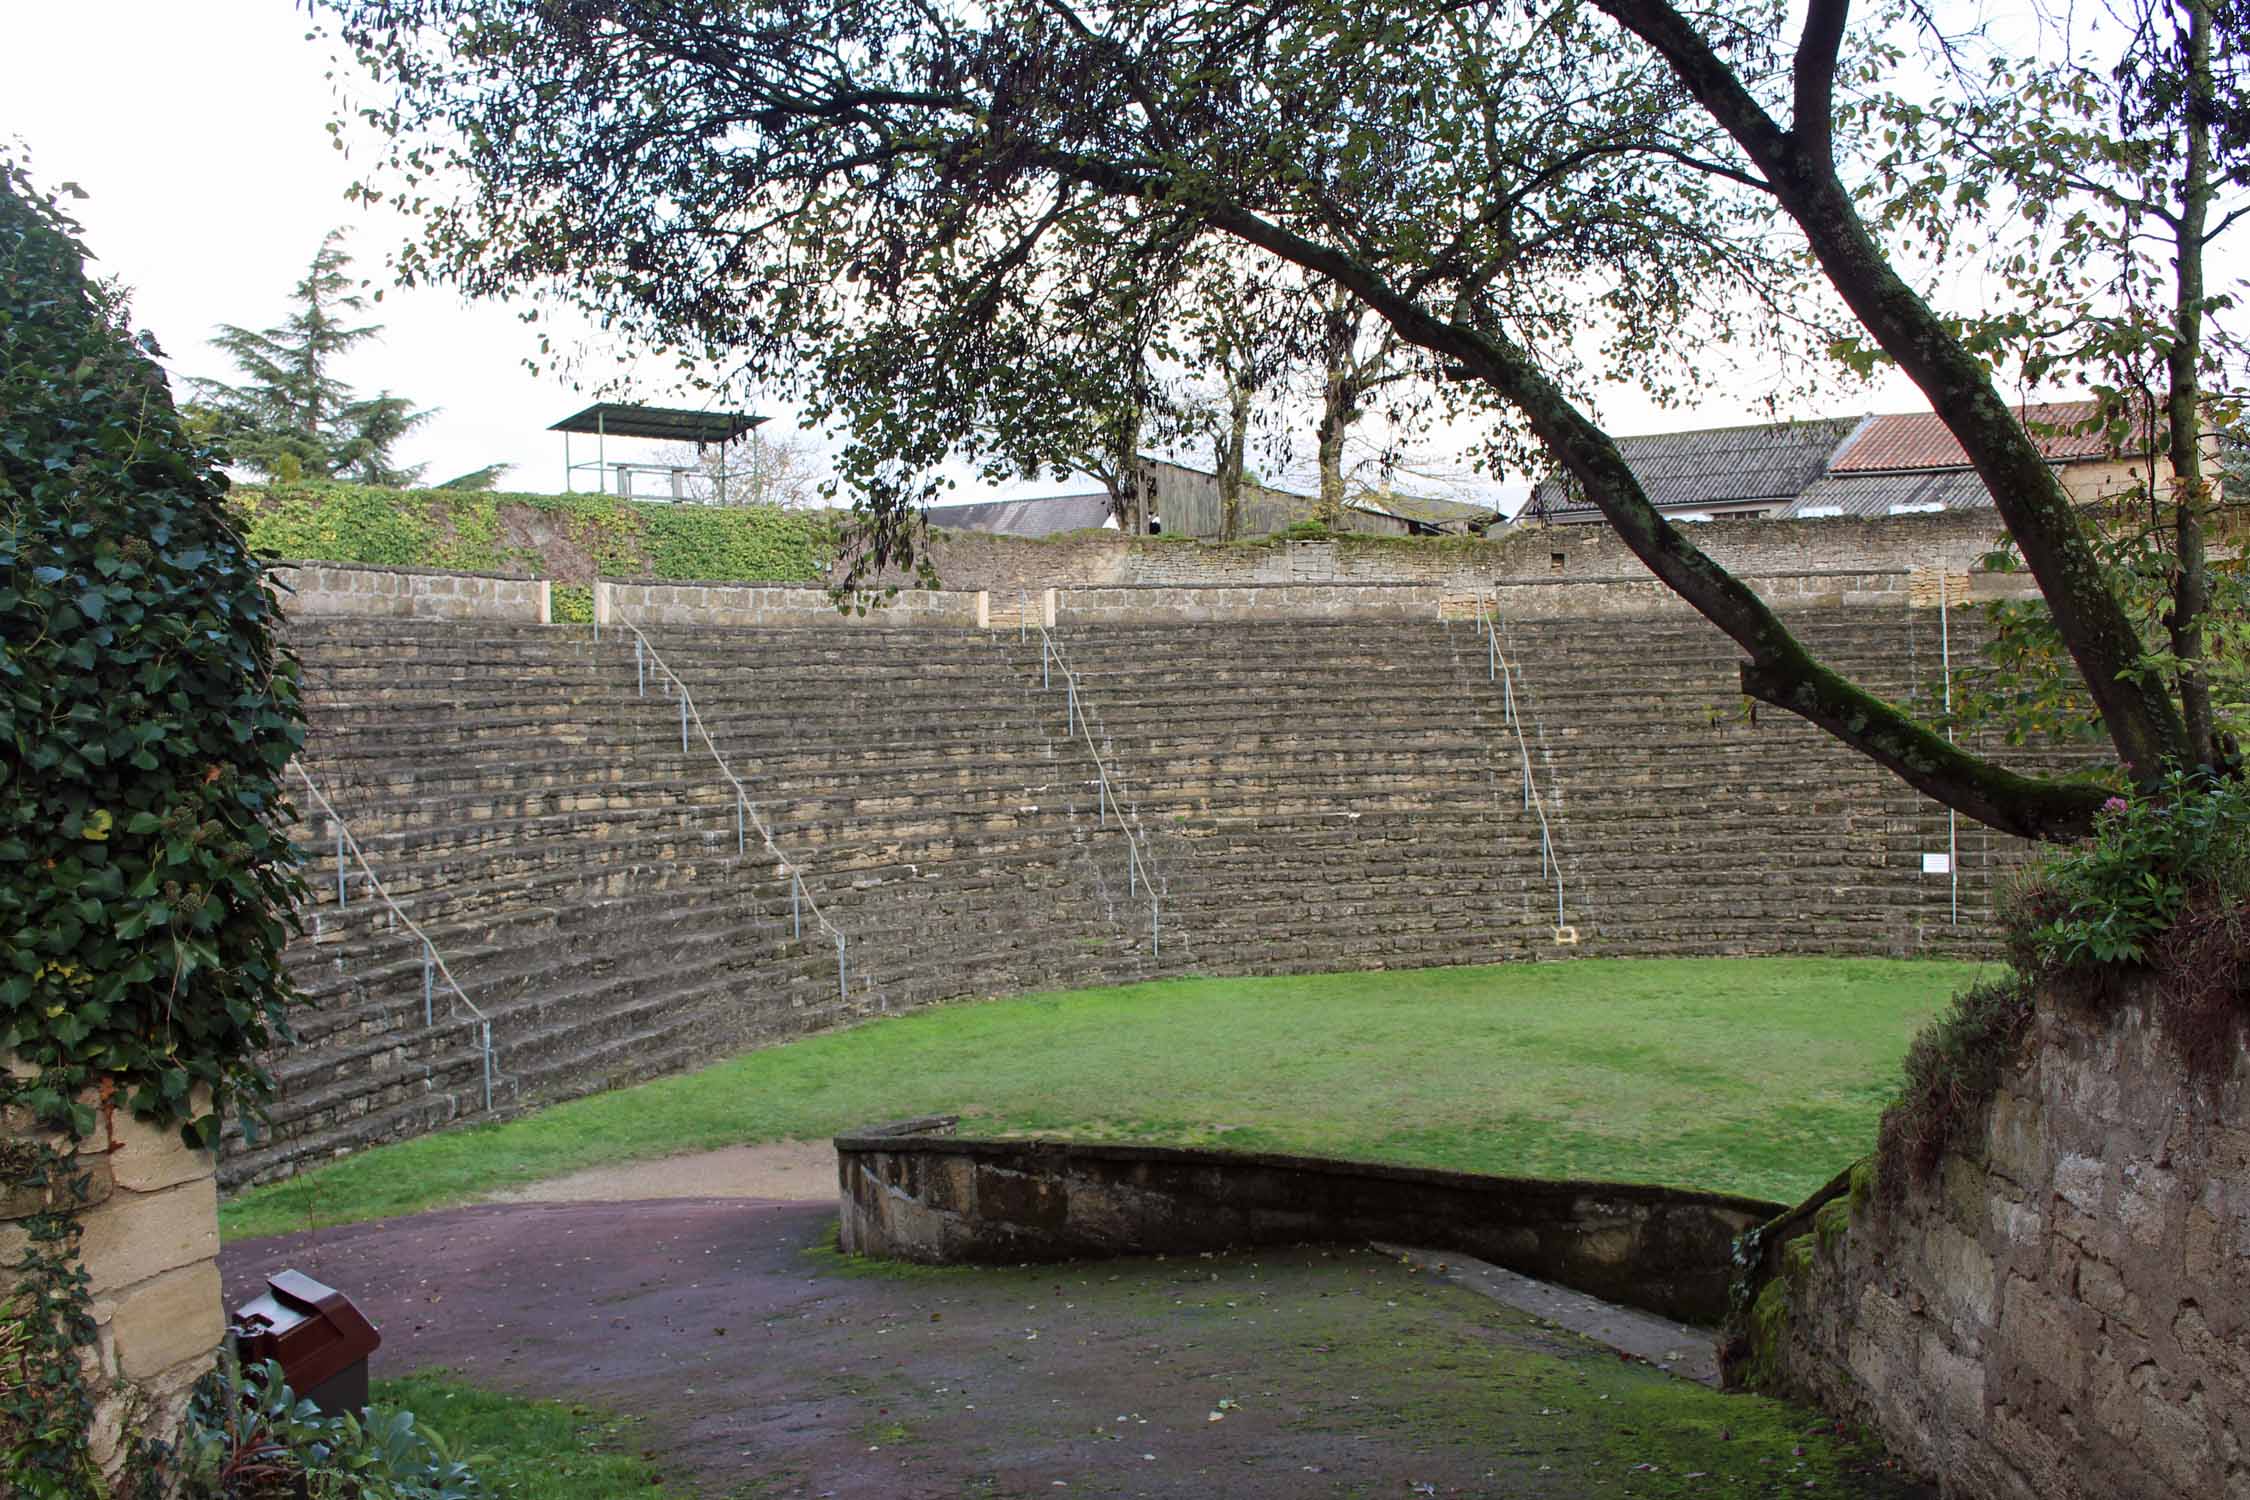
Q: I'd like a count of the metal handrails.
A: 5